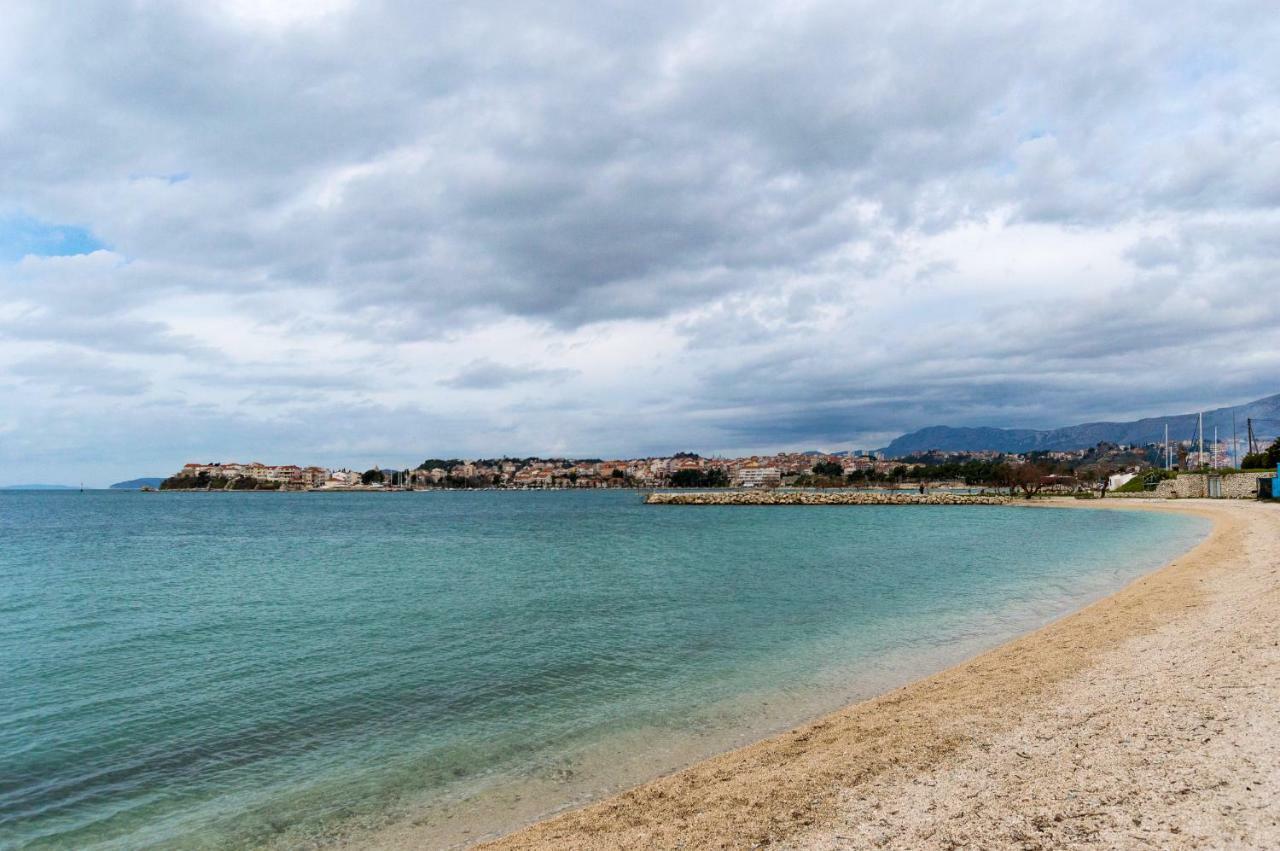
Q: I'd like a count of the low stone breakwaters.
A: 1